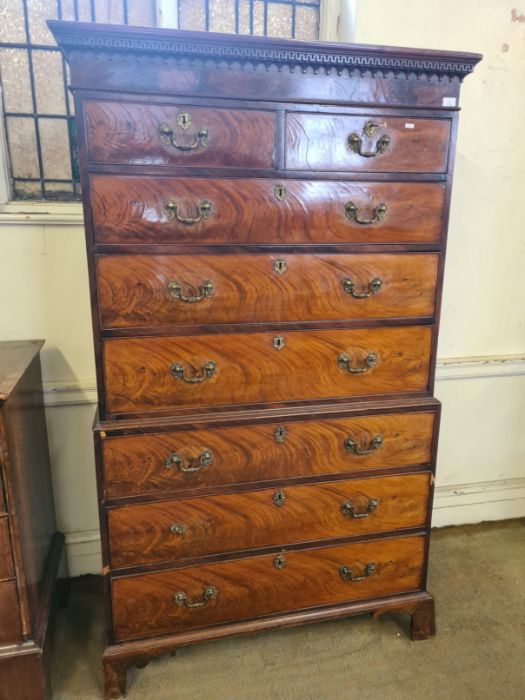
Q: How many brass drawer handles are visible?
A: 13